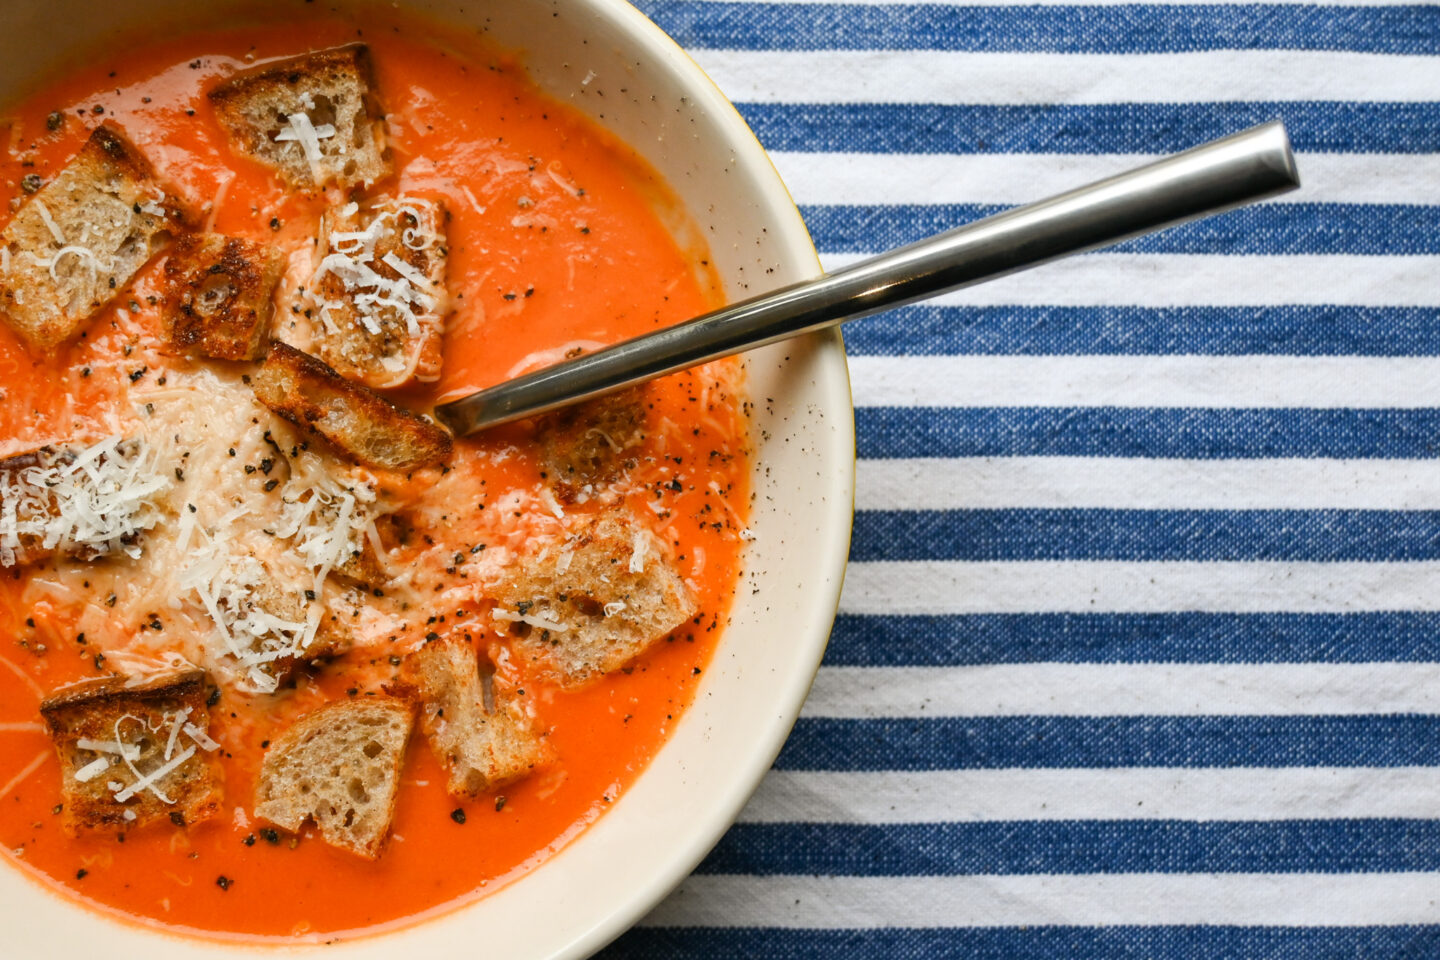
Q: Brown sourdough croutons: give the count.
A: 13